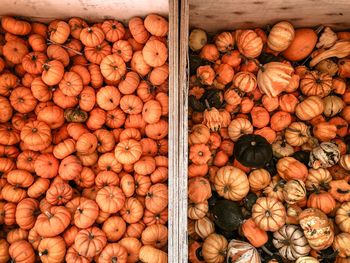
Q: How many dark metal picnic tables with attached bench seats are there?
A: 0